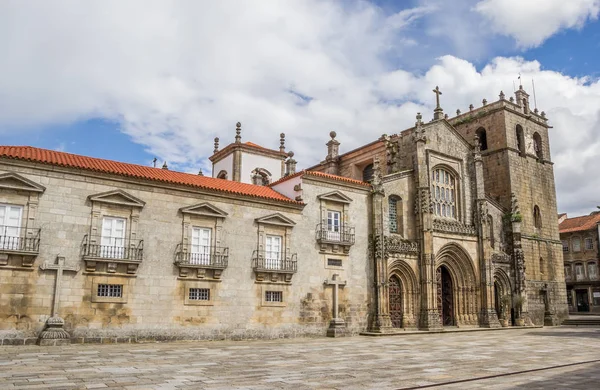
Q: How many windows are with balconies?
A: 5